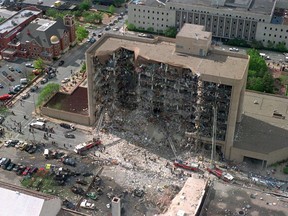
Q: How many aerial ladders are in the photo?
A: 3